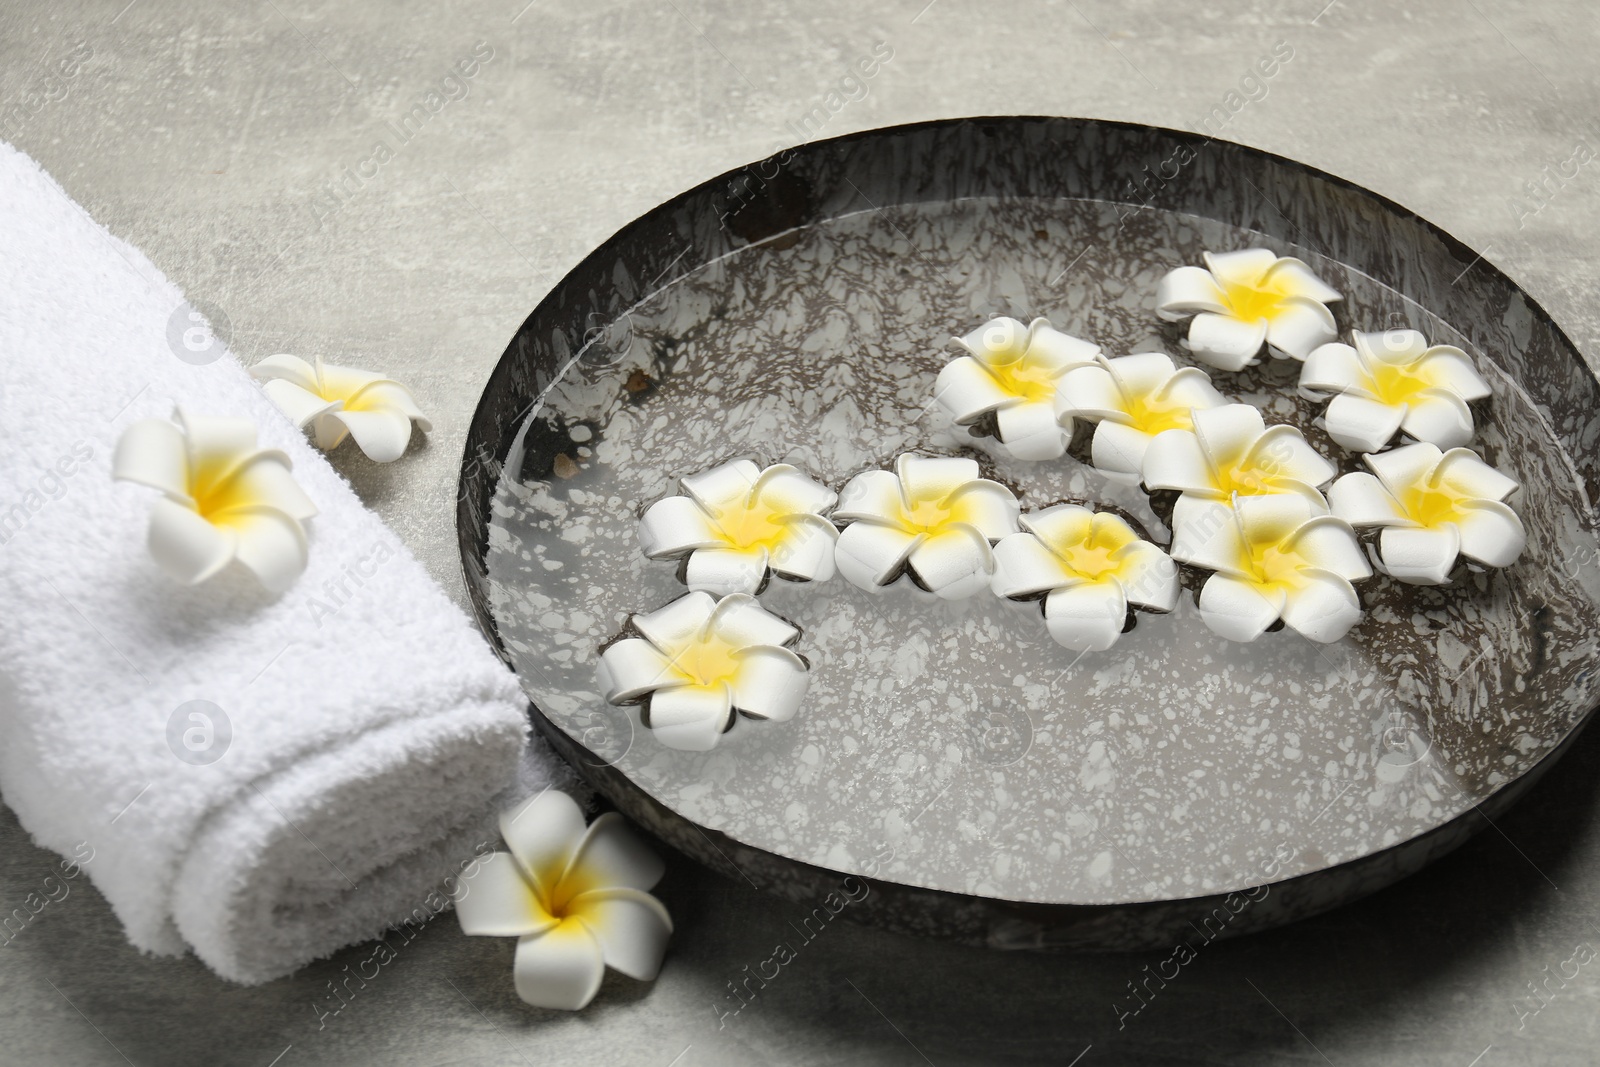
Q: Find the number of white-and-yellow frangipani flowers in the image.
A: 14